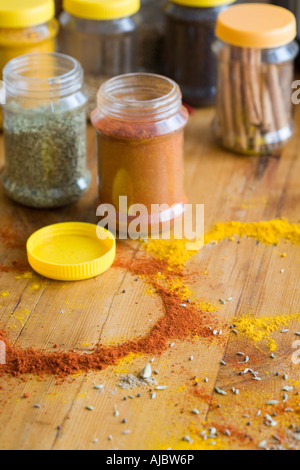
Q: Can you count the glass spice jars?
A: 6